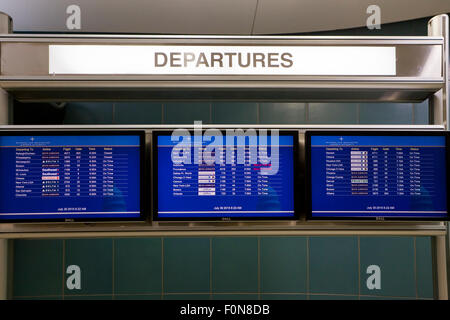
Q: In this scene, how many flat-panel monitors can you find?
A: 3